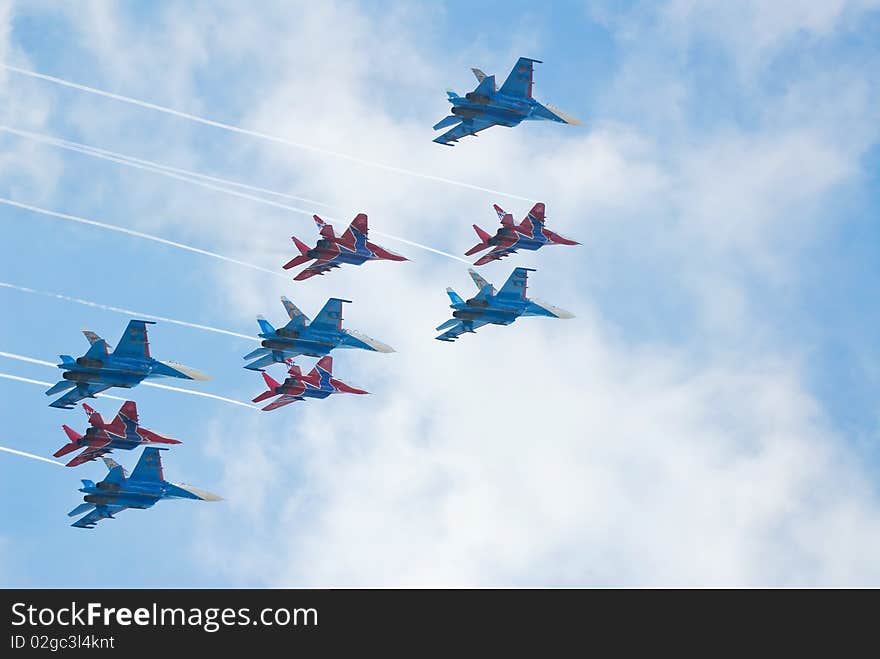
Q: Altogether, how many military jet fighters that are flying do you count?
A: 9